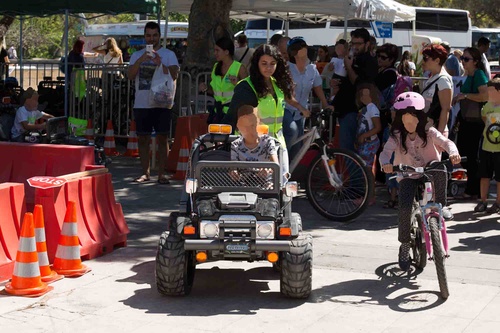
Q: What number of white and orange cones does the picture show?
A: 7